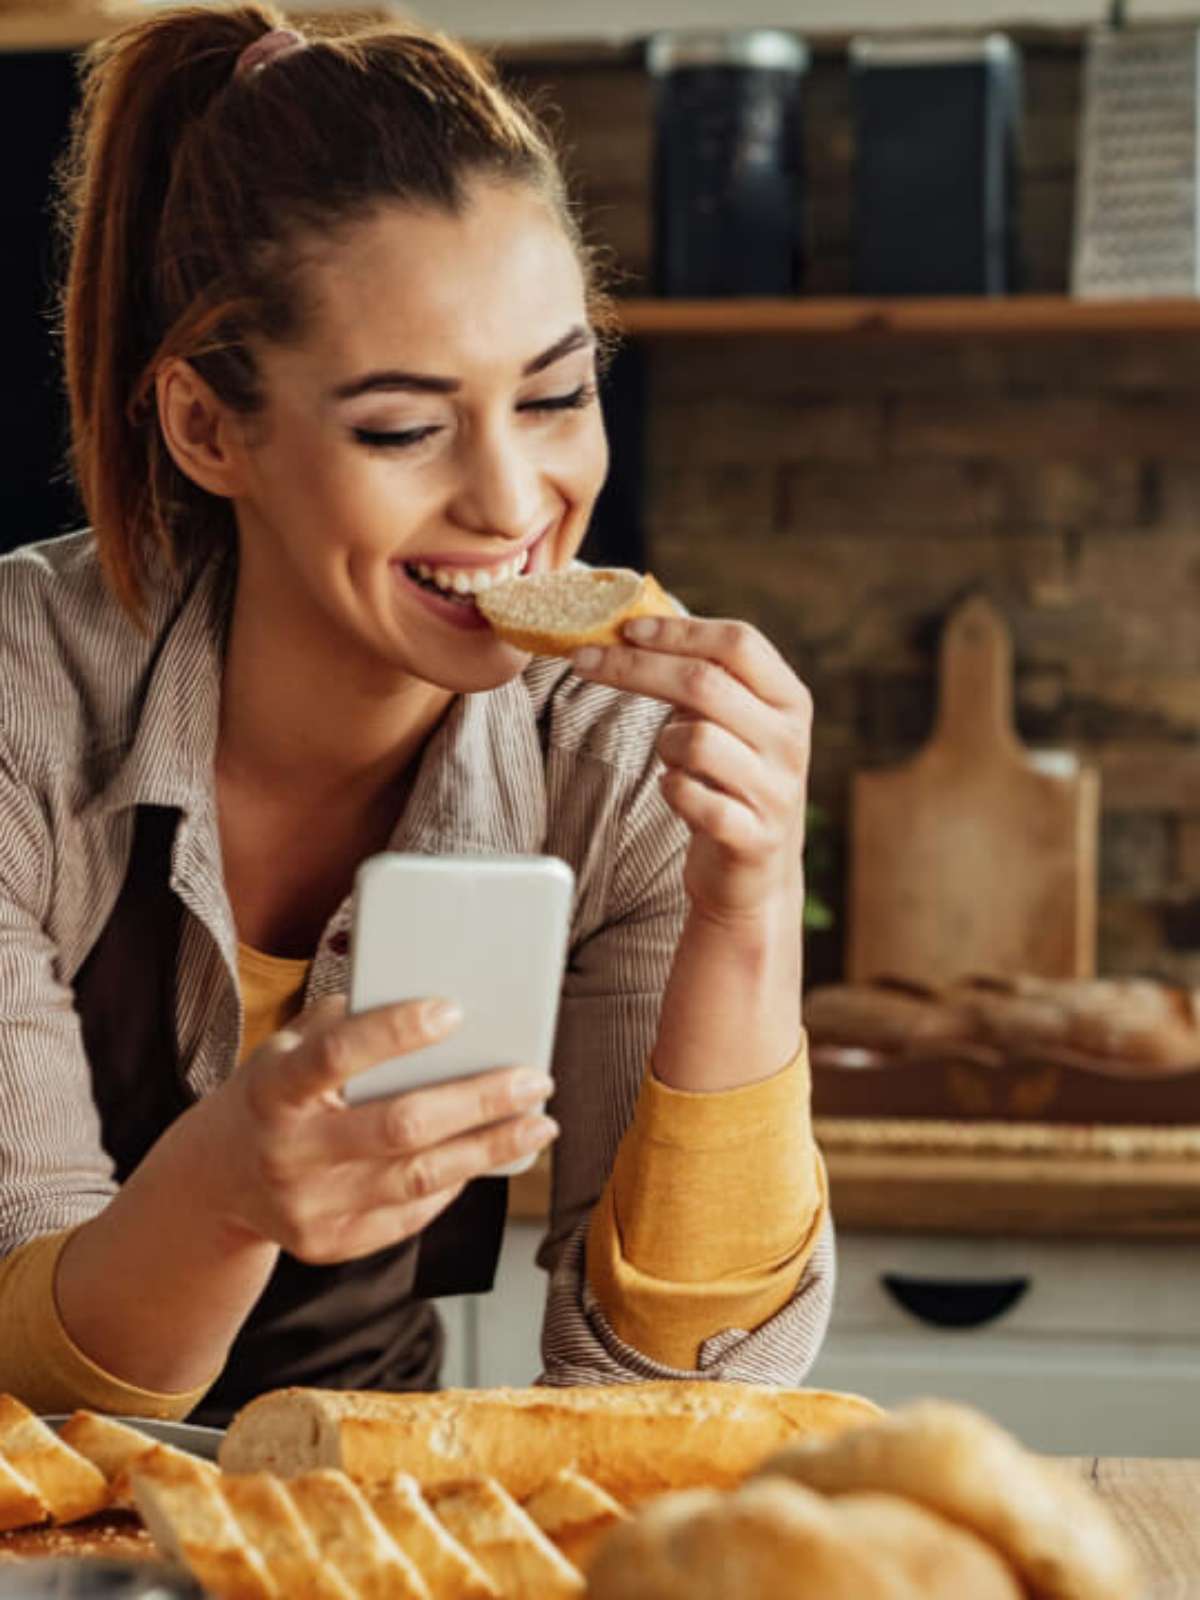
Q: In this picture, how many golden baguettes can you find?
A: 1